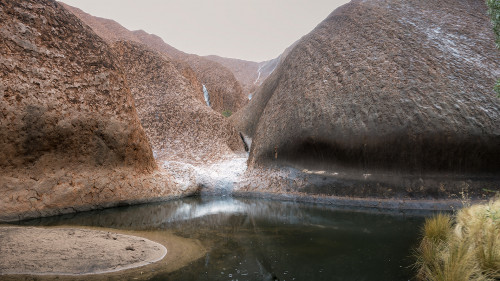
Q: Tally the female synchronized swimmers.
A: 0